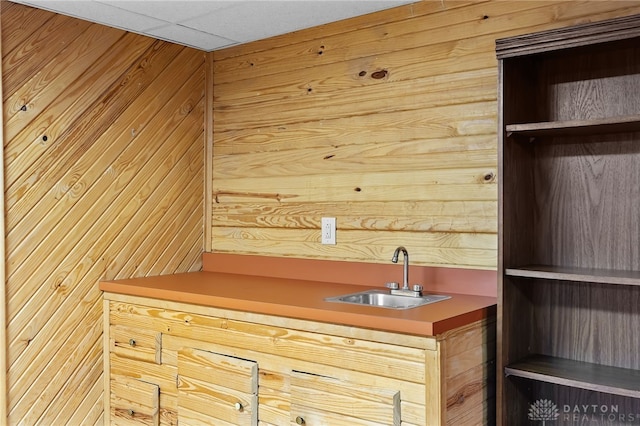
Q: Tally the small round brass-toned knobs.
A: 4